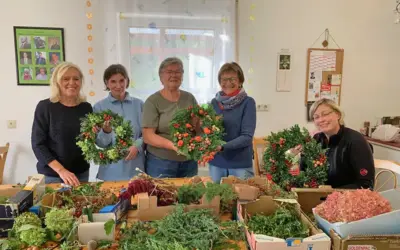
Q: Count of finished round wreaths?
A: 3